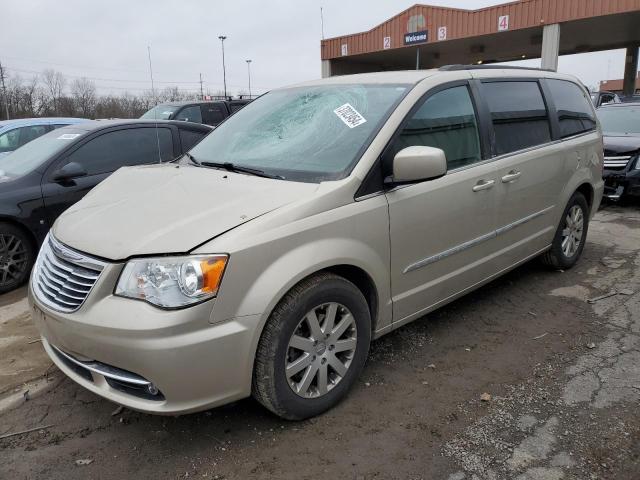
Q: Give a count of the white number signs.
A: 4